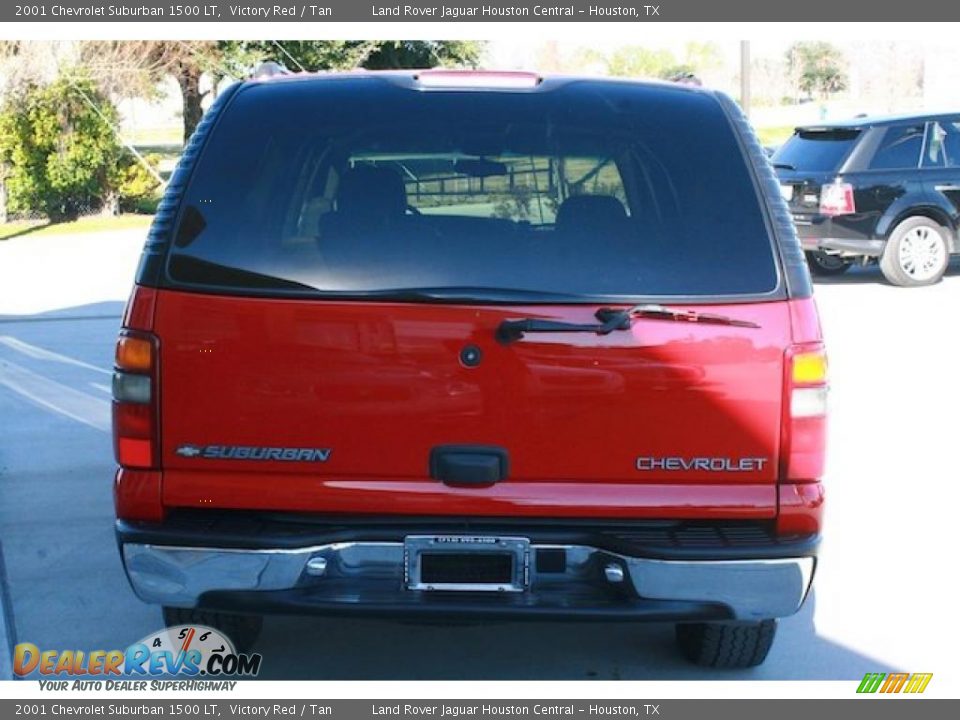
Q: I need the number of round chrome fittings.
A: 2